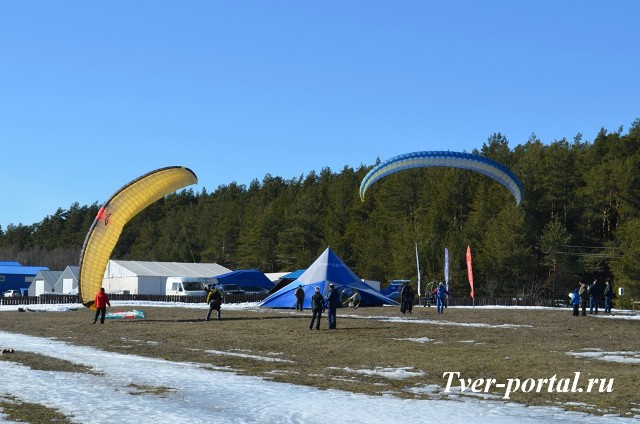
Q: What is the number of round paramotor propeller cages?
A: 2